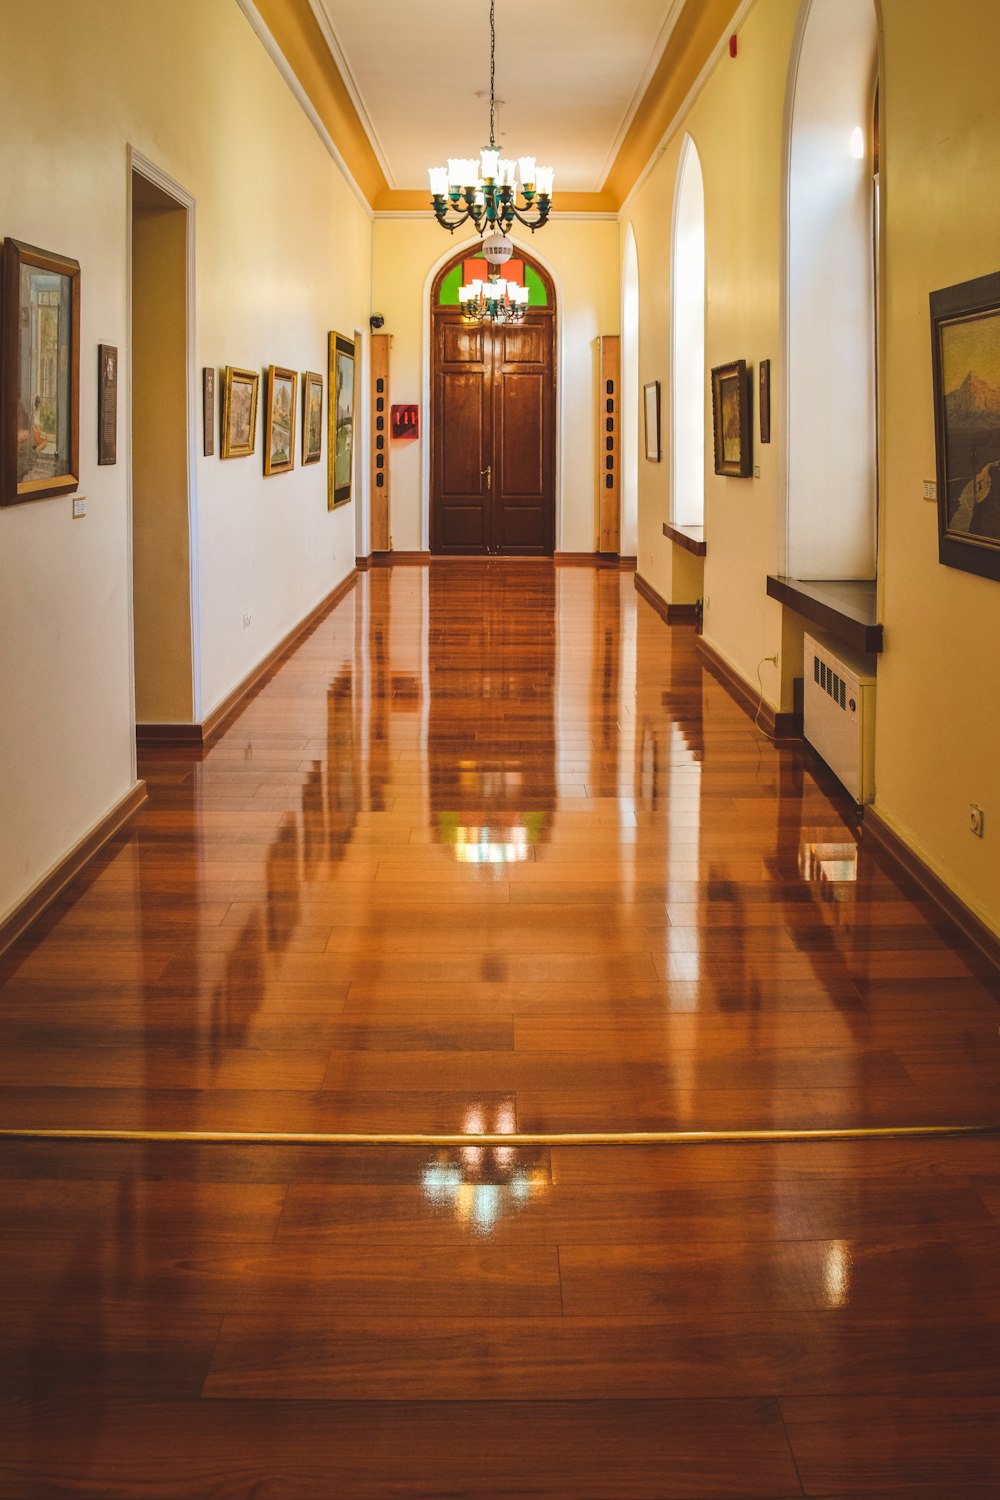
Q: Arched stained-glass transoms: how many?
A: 1